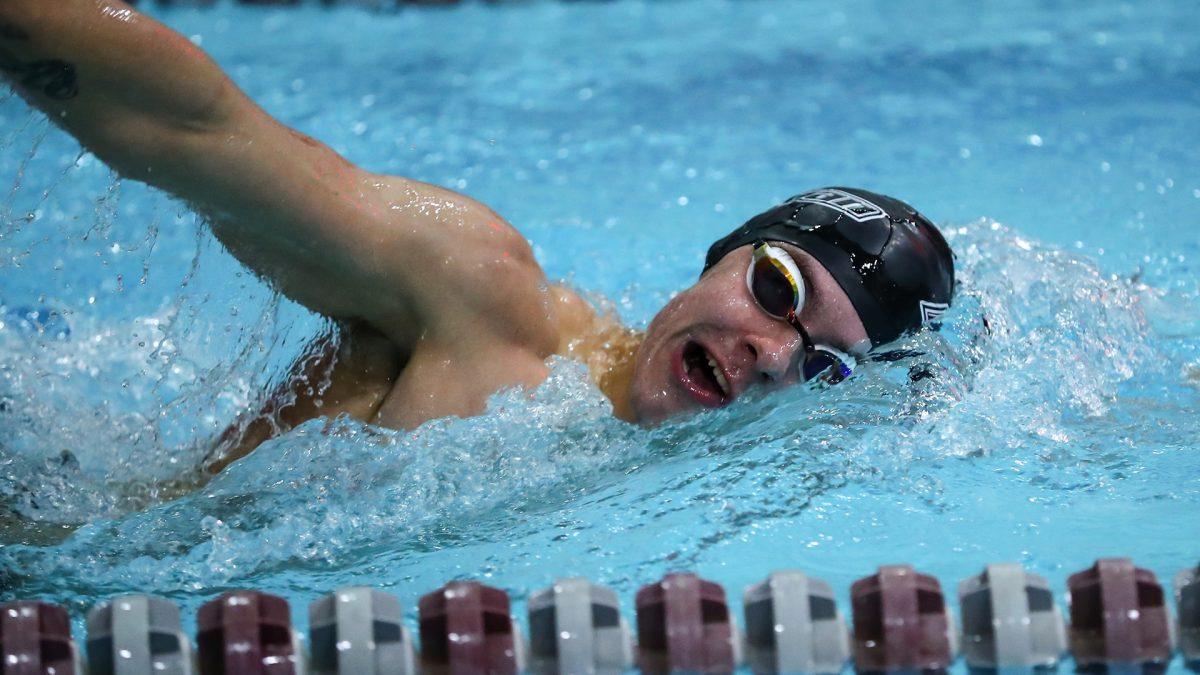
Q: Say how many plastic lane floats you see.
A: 12